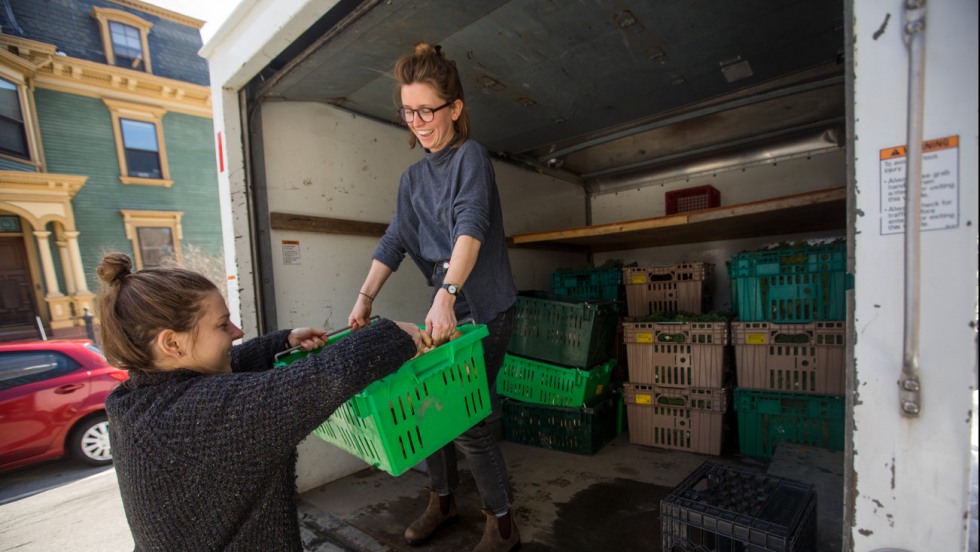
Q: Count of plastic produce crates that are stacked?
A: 10